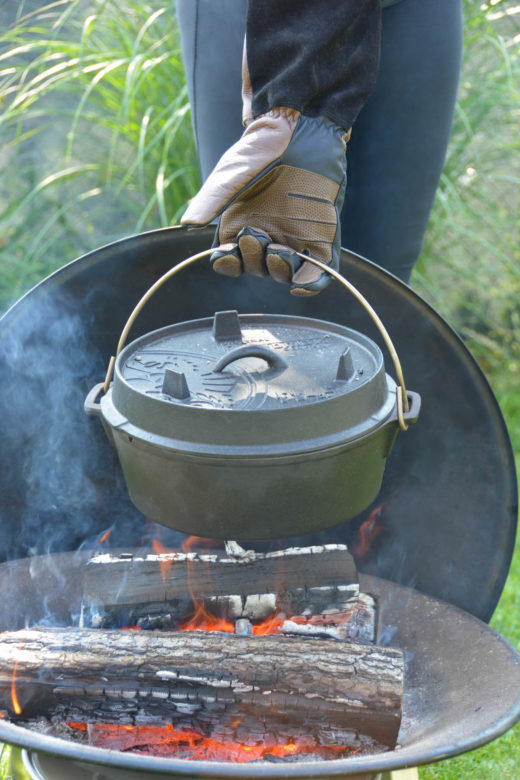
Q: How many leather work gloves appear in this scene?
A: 1